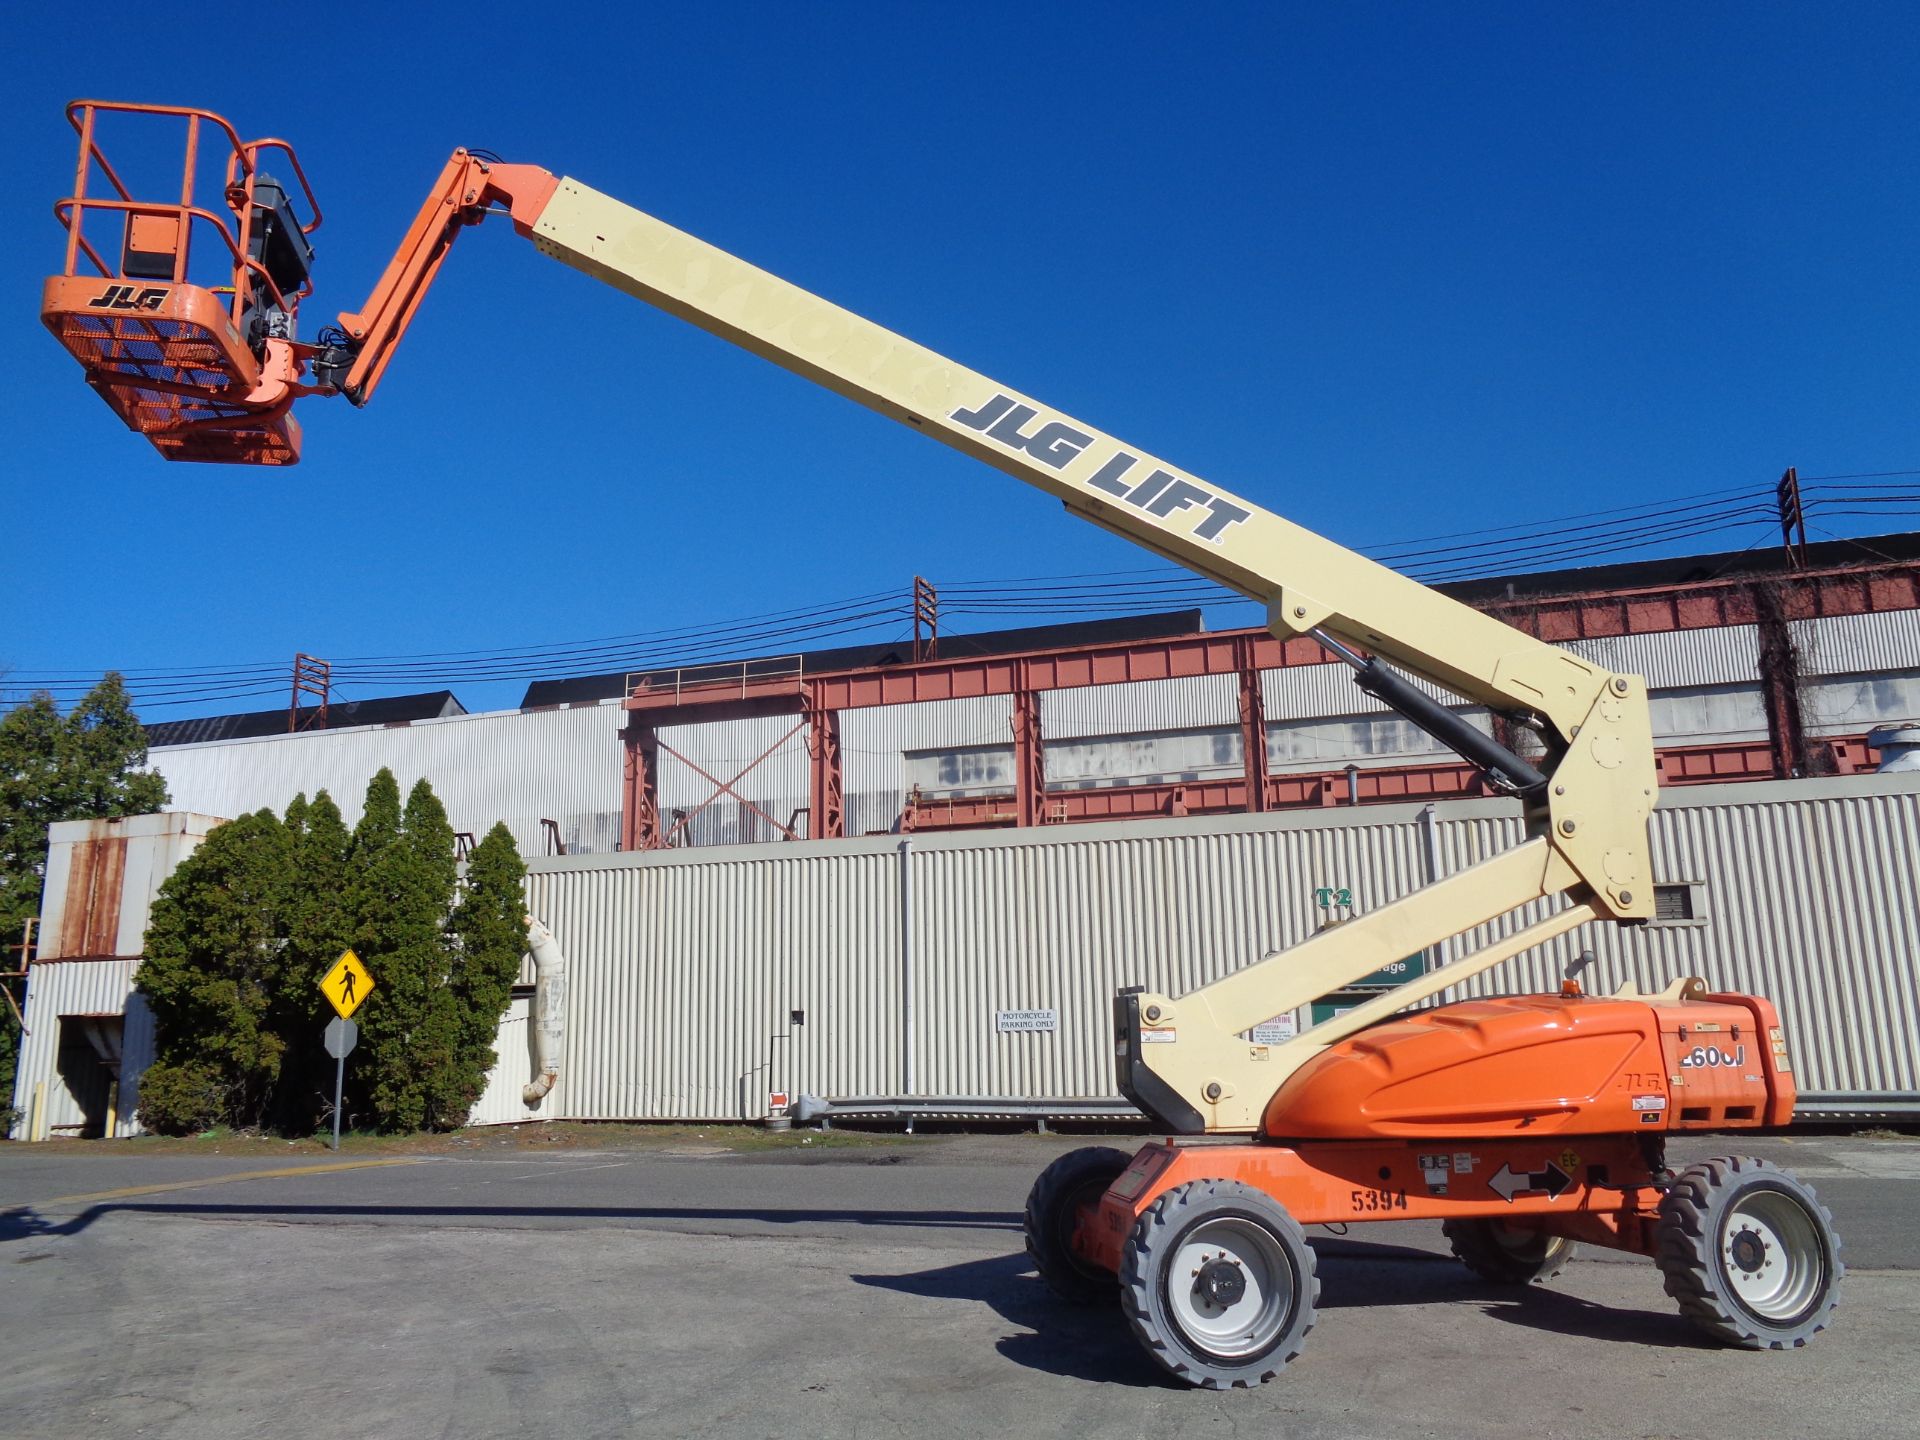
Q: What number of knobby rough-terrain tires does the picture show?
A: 4